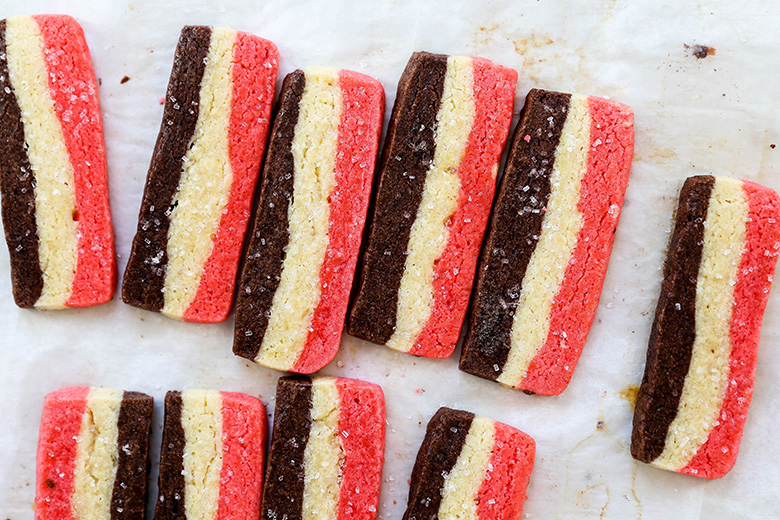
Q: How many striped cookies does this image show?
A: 10